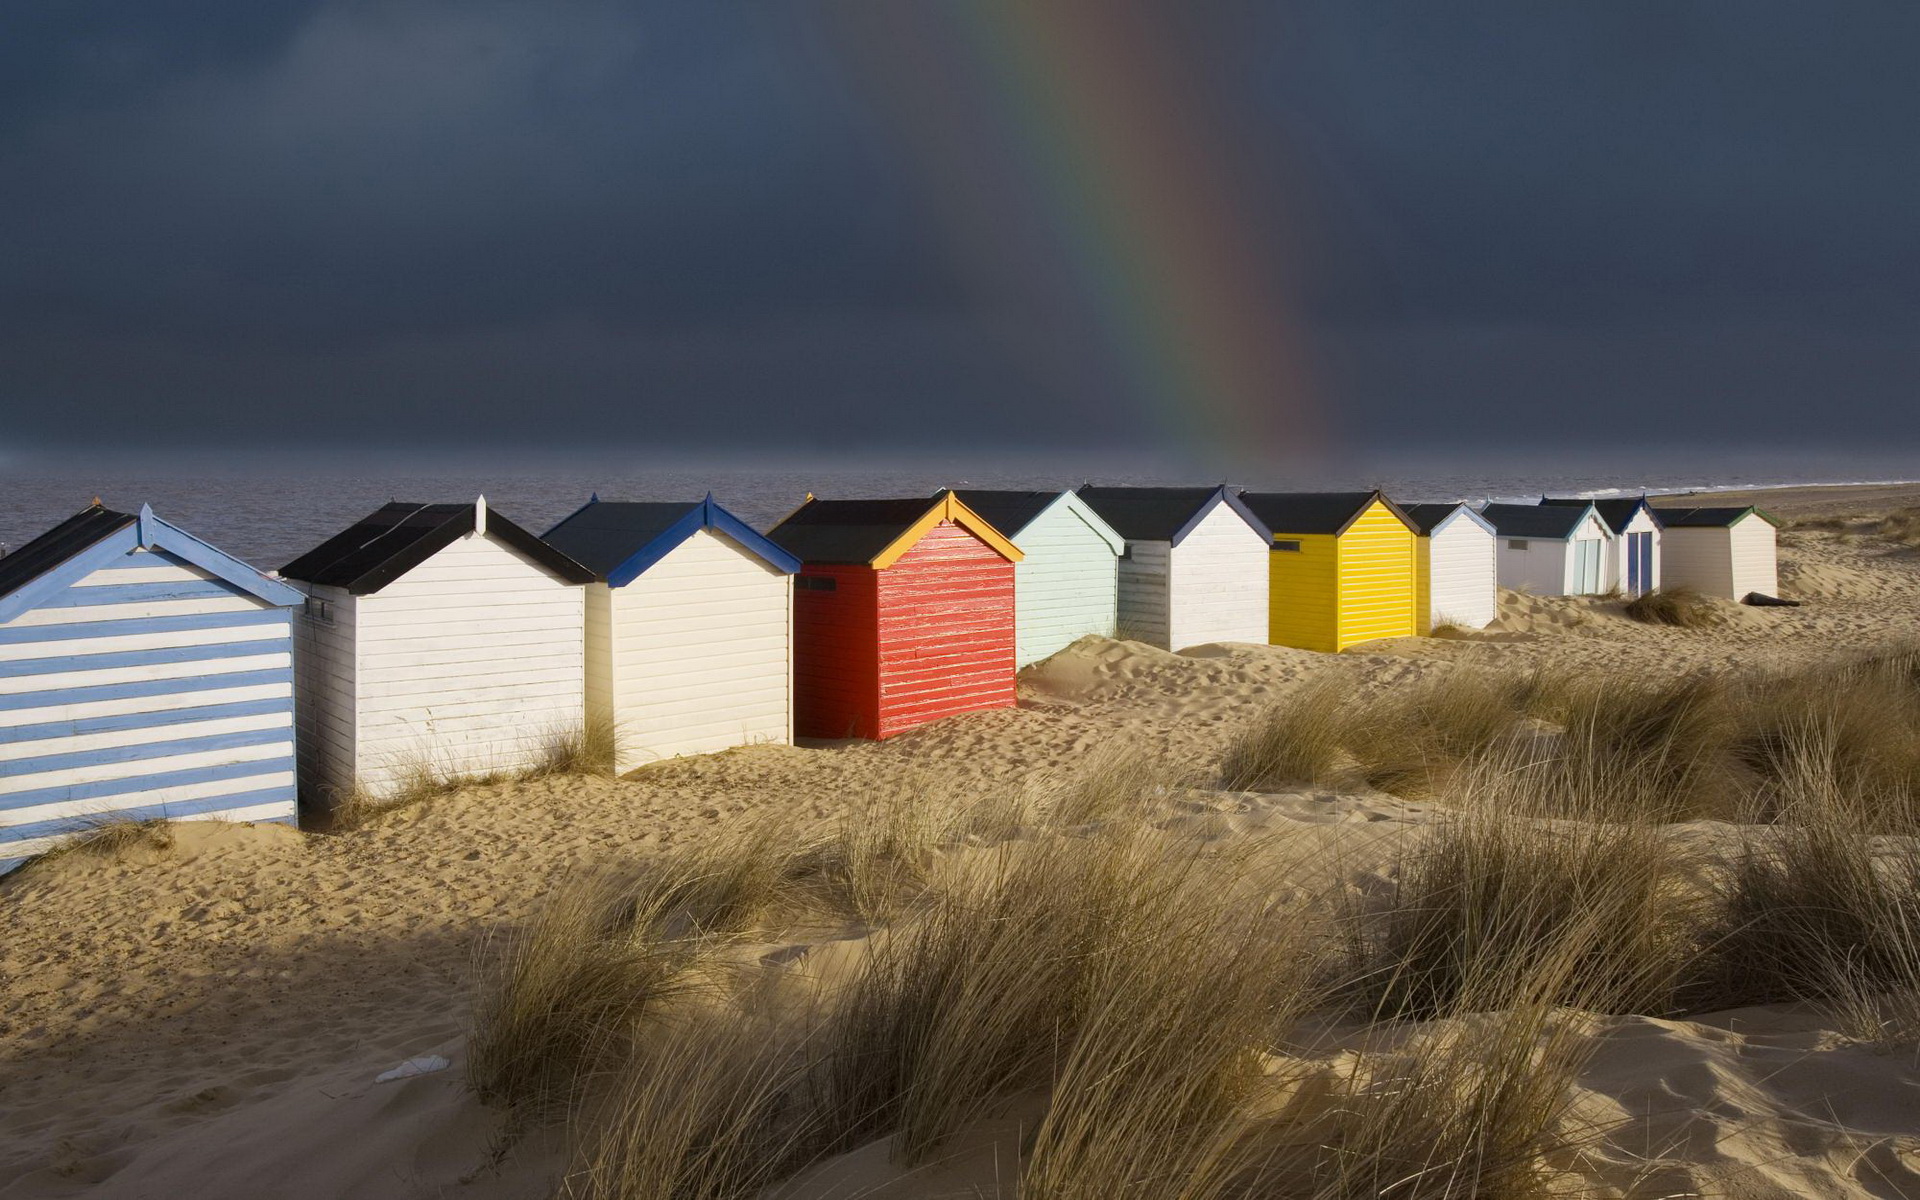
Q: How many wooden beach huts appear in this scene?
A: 11